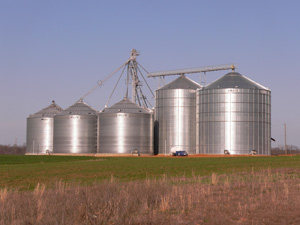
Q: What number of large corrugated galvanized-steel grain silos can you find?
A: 5